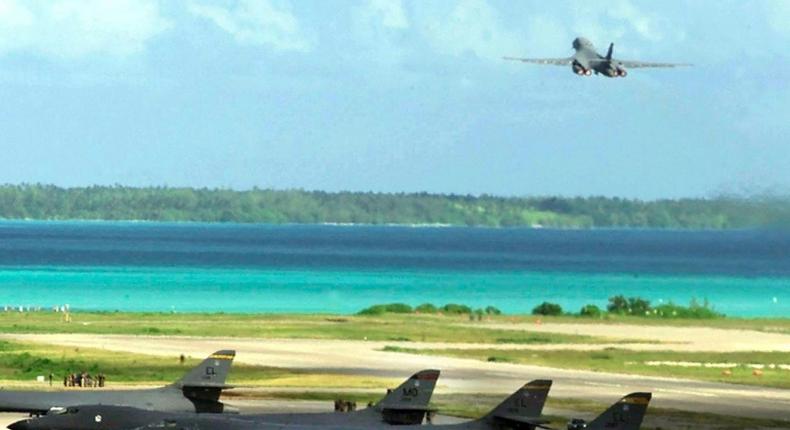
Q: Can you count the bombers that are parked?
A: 4